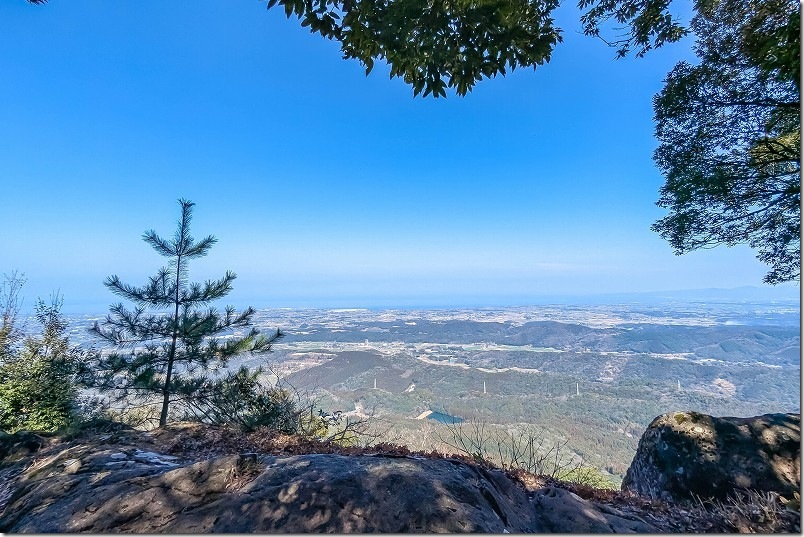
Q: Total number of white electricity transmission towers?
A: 4